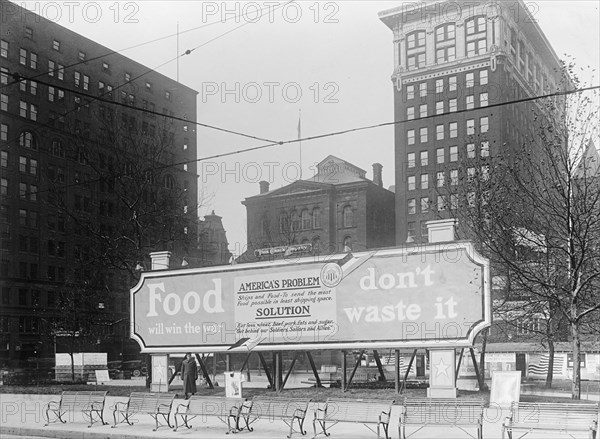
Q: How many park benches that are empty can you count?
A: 7